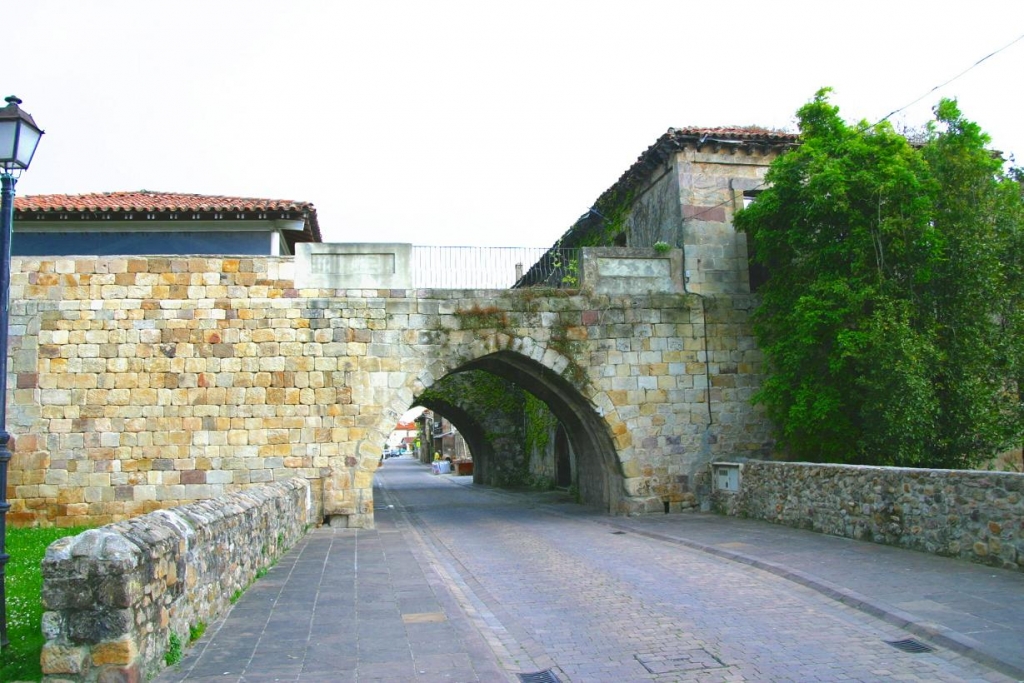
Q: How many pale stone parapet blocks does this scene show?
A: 2